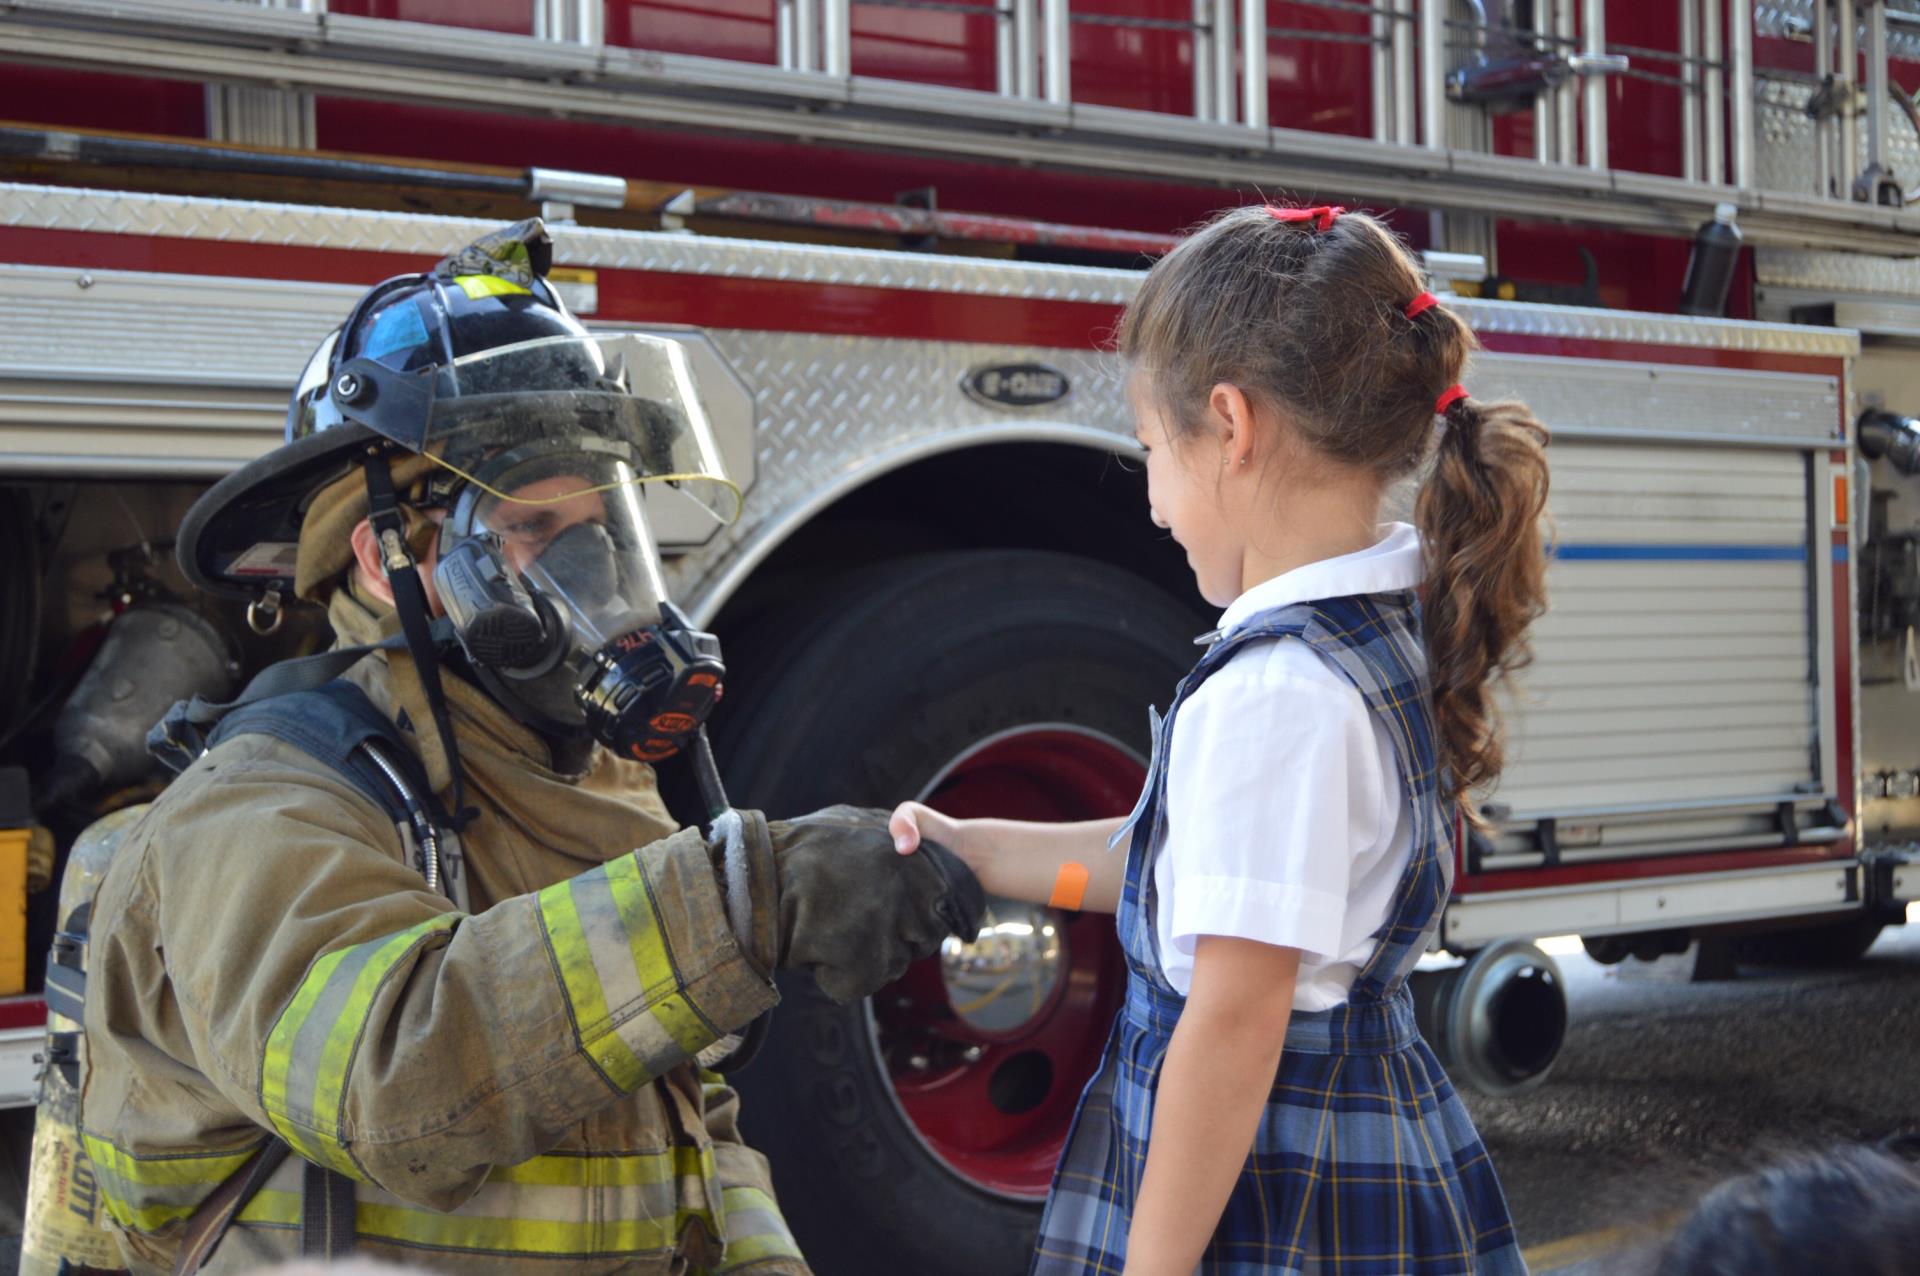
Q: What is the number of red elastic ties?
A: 3